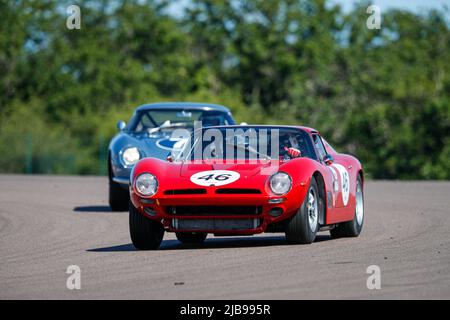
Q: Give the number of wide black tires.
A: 5